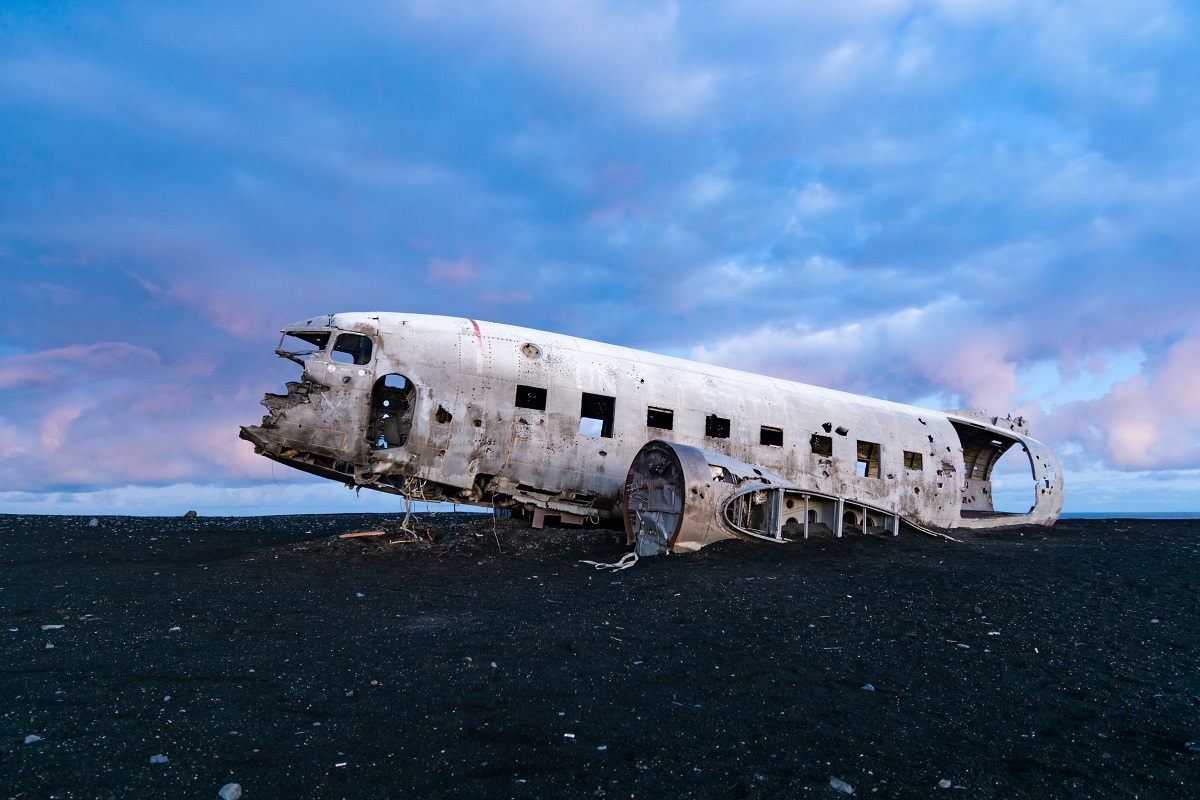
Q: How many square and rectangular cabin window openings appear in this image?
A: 8